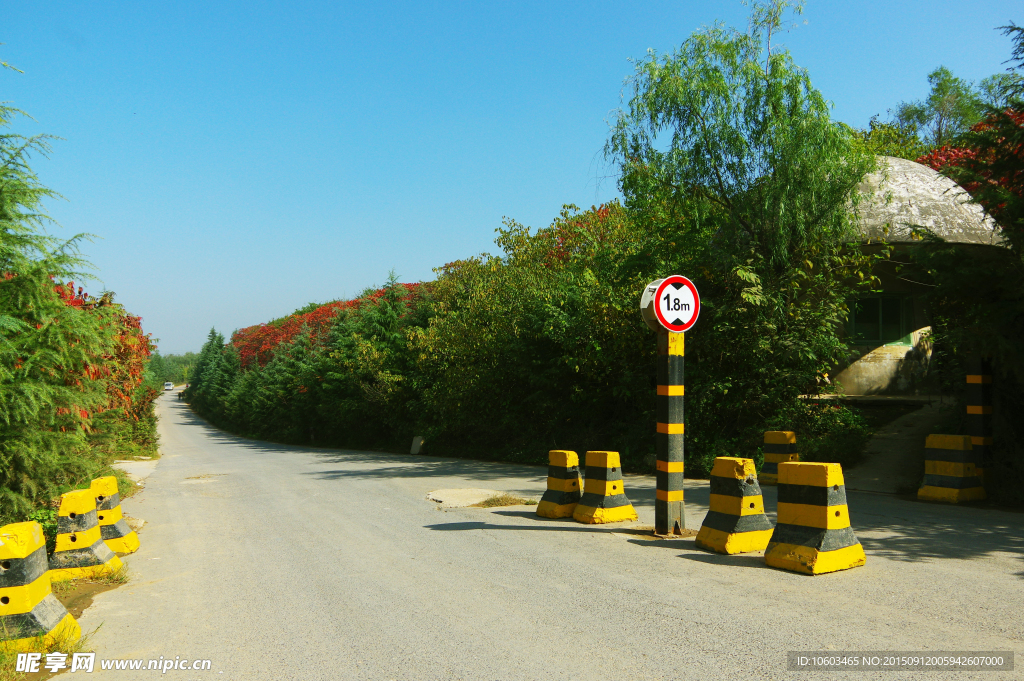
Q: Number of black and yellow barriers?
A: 9